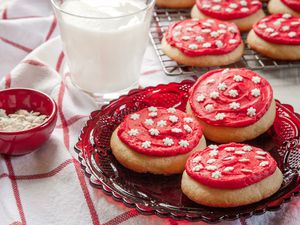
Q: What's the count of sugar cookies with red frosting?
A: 7